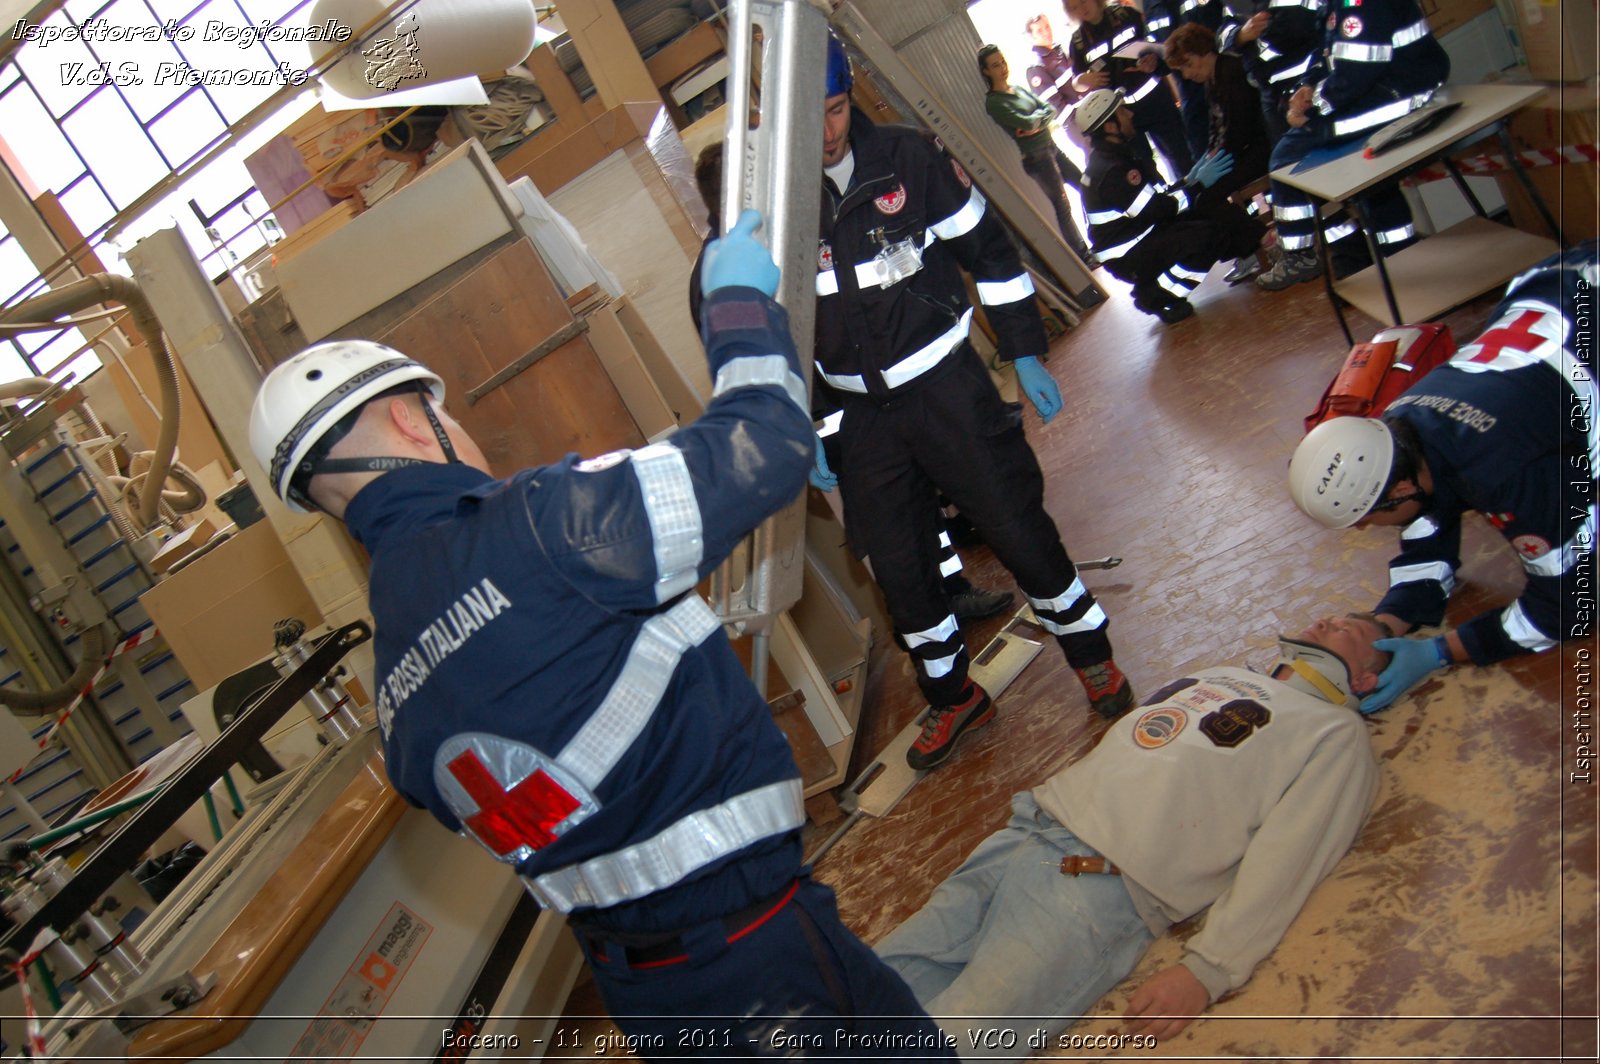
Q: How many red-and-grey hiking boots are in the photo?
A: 2